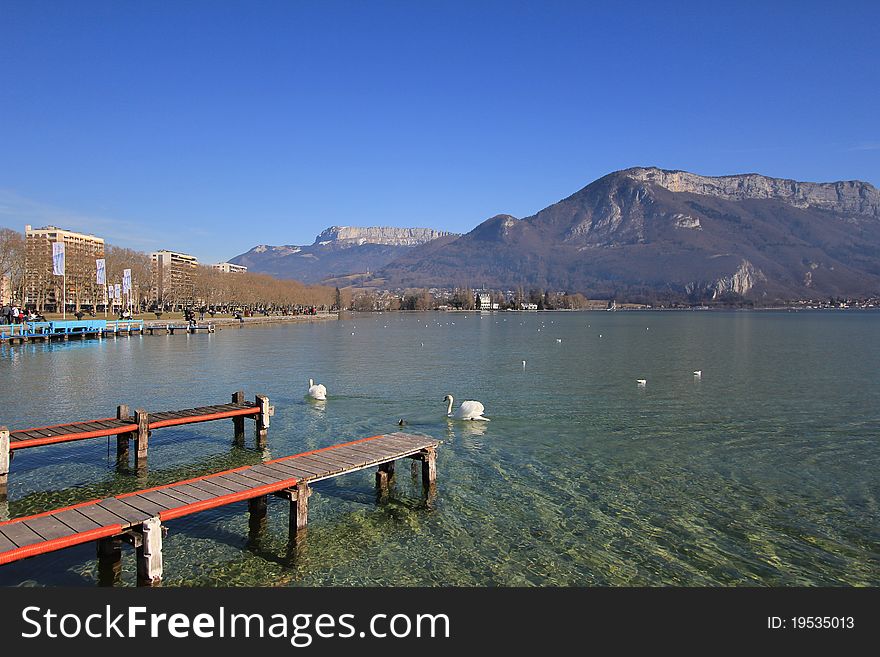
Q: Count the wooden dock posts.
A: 11